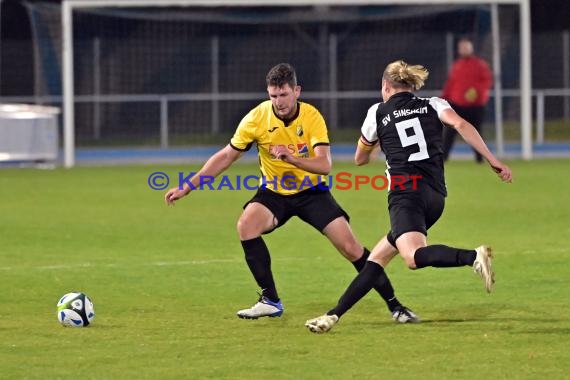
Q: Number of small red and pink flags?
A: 0